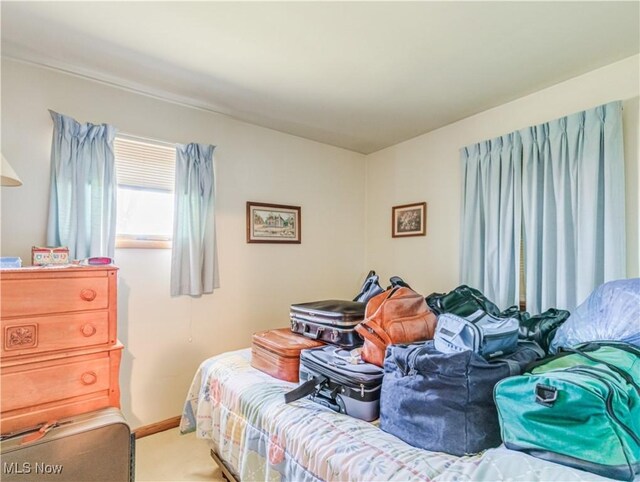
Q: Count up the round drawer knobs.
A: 3